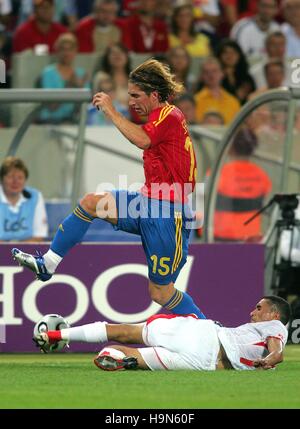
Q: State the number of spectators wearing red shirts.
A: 3